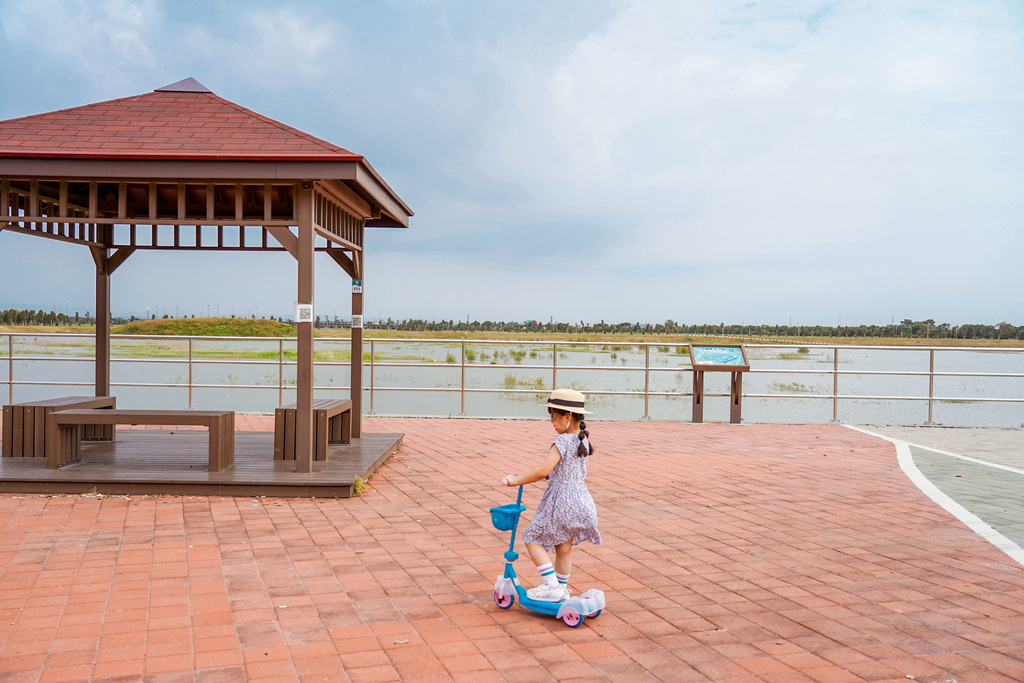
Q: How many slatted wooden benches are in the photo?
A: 3